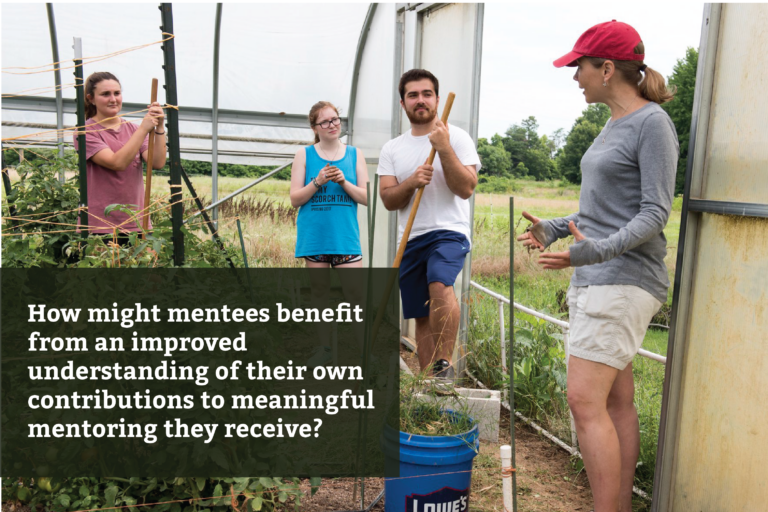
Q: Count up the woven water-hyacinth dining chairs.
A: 0